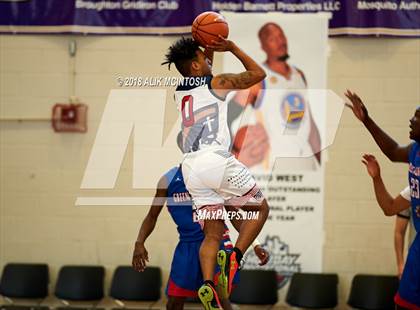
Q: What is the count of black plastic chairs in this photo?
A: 6